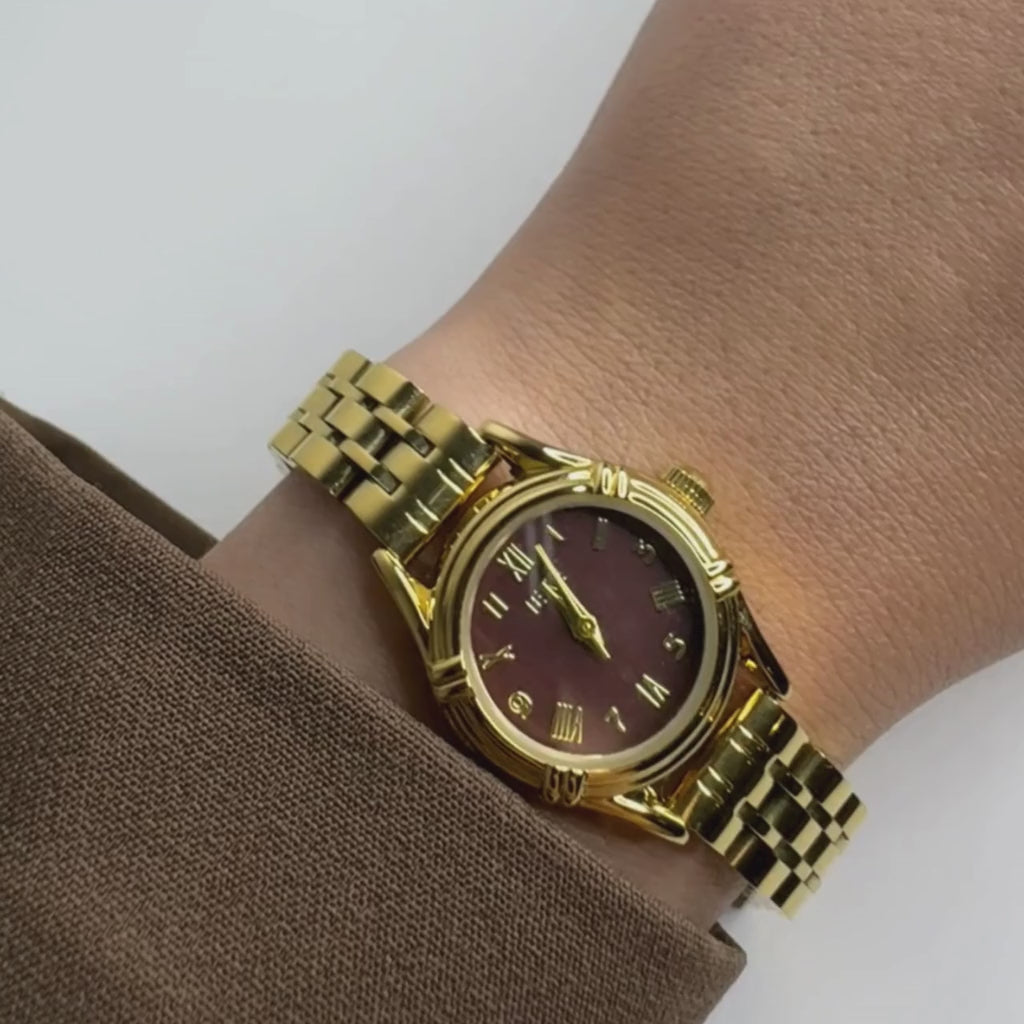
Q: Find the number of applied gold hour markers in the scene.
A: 12